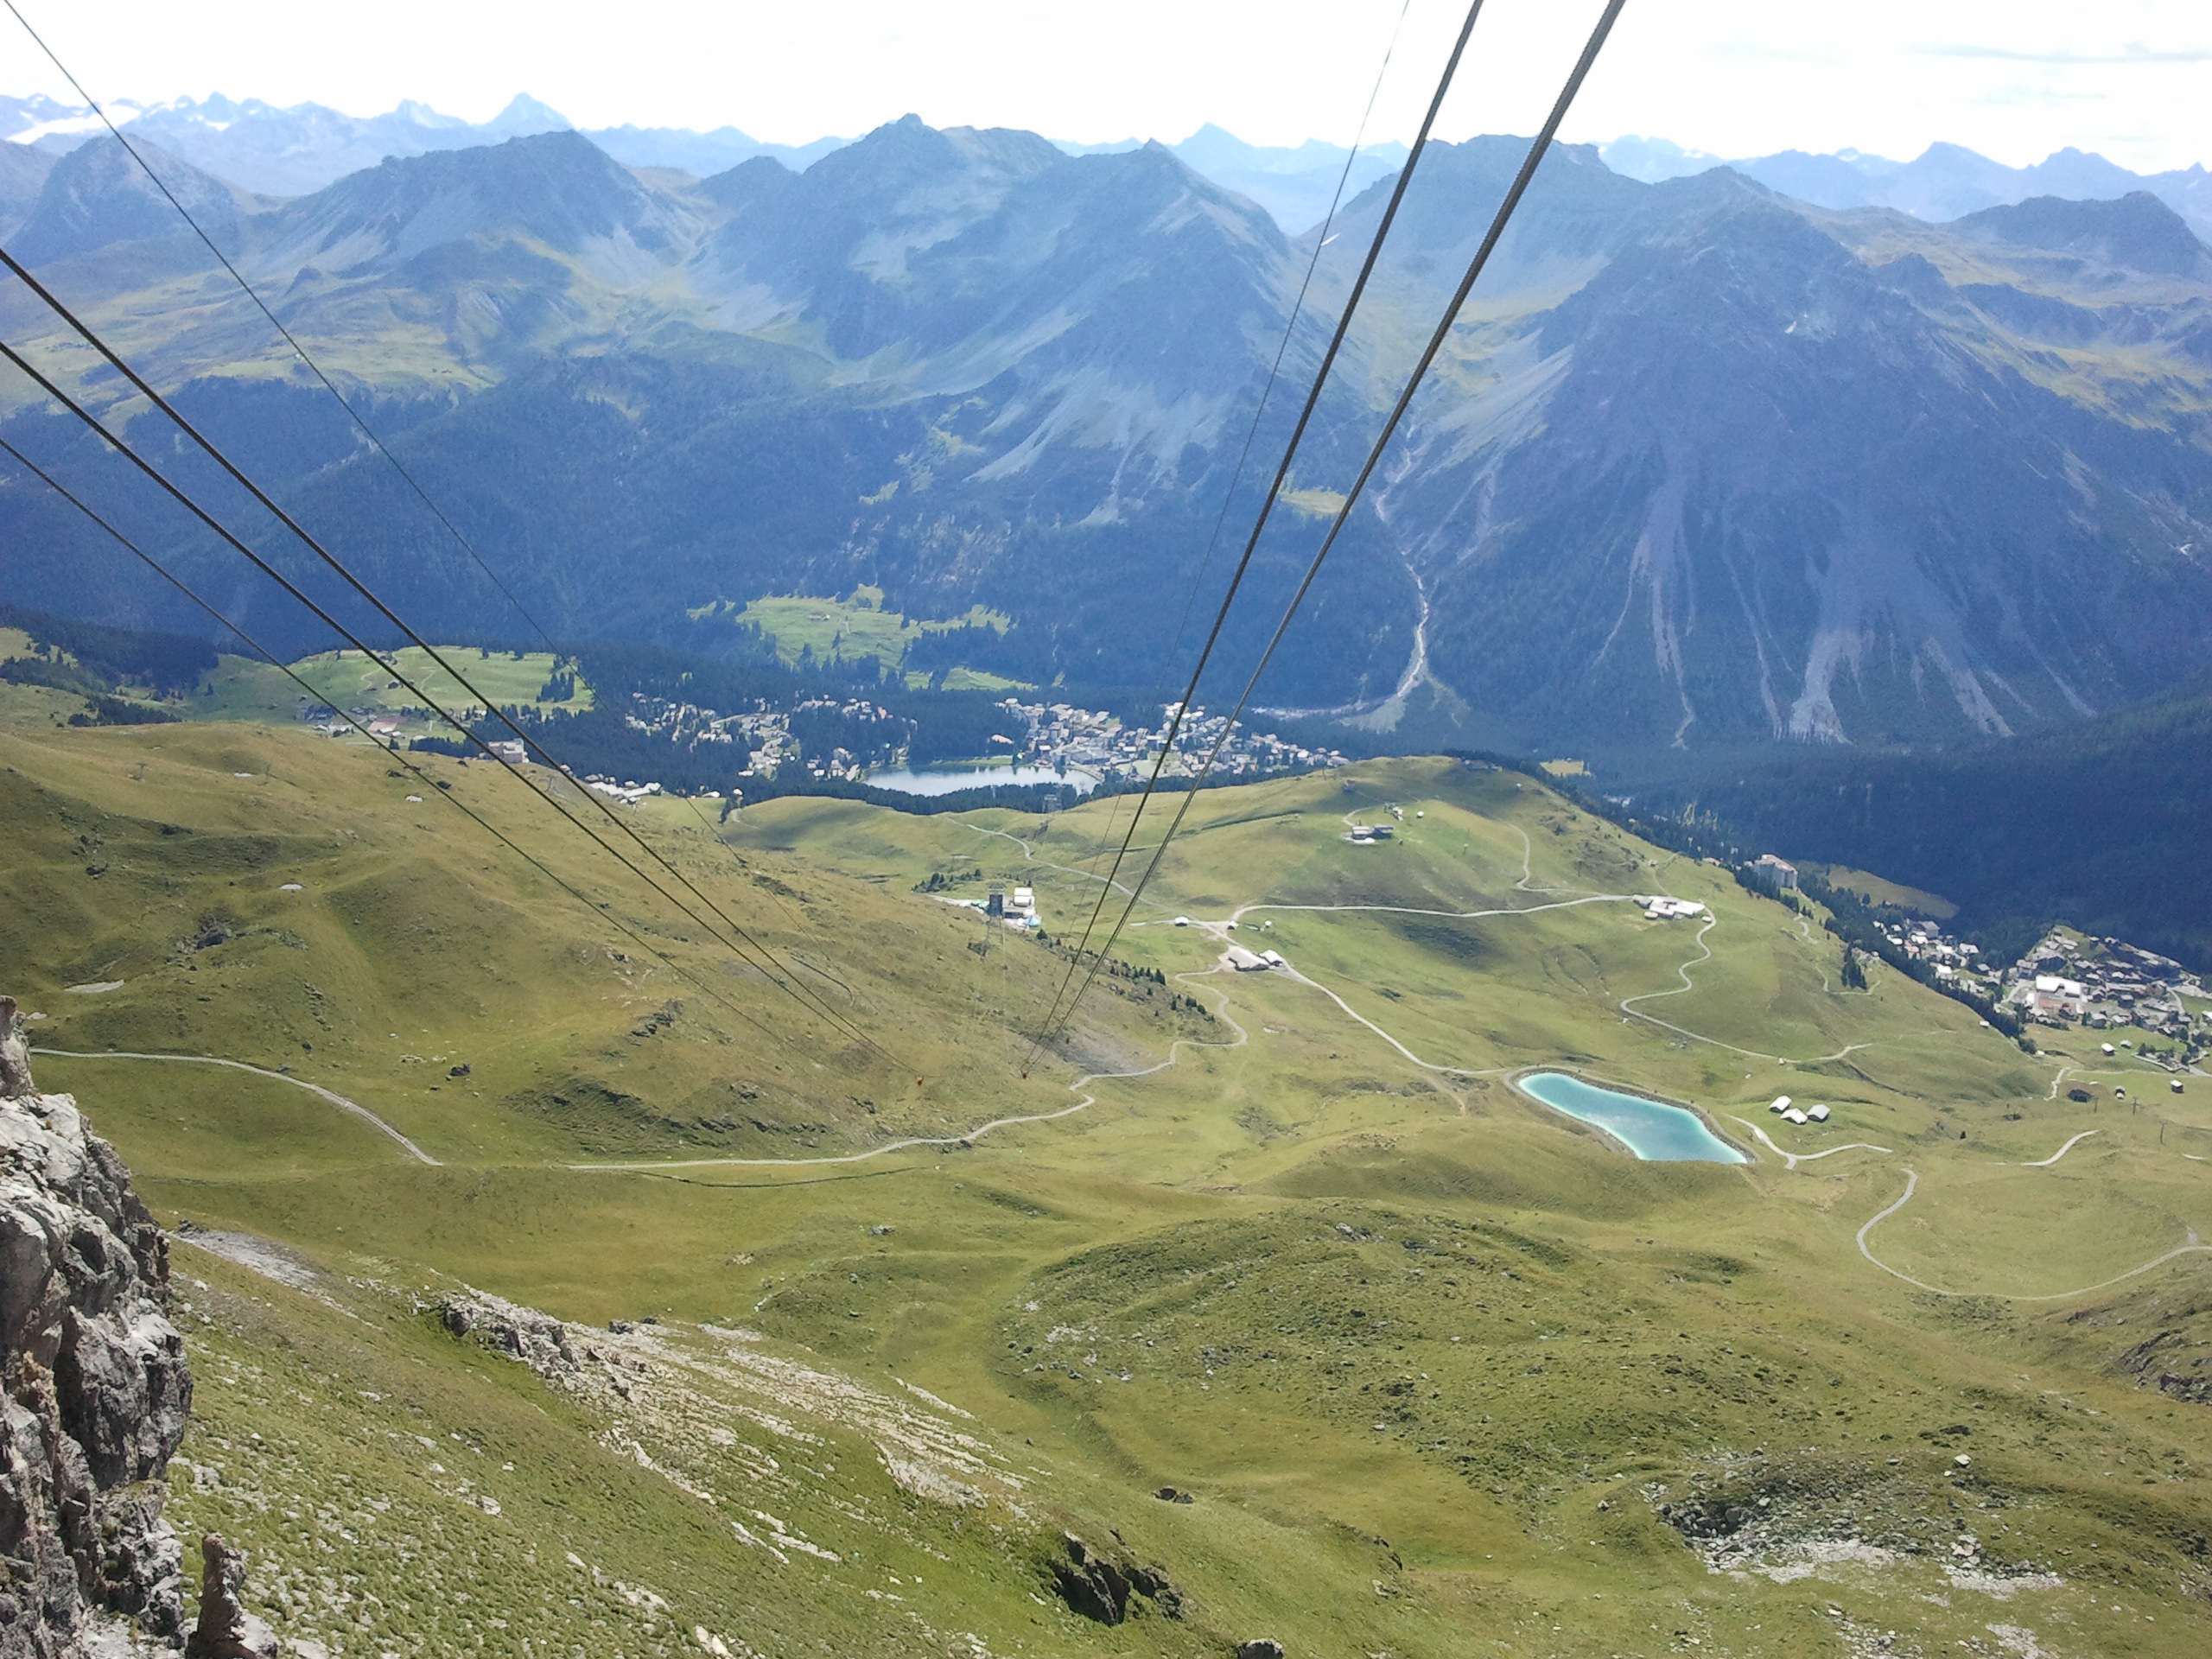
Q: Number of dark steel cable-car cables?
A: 7